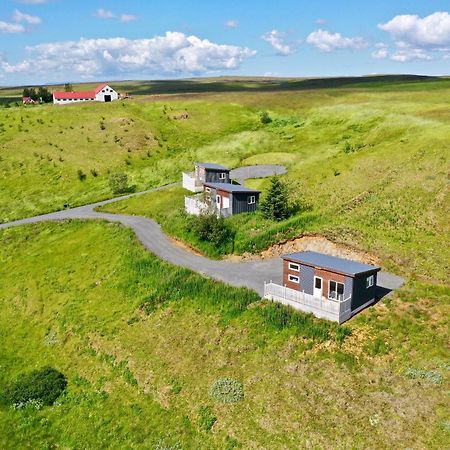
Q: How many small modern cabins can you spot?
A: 3